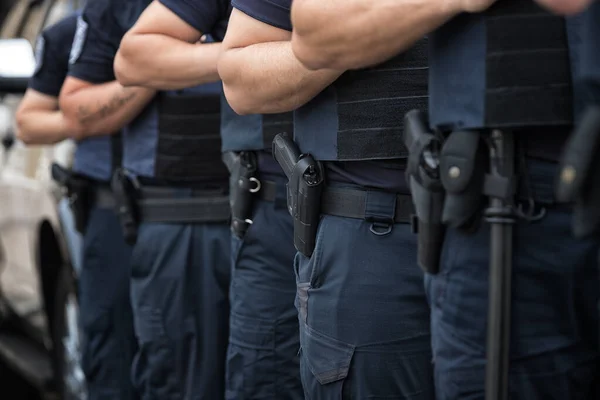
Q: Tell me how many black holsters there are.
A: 5